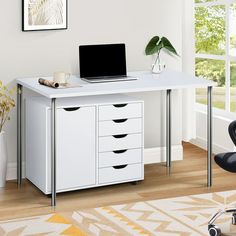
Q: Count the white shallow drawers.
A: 5